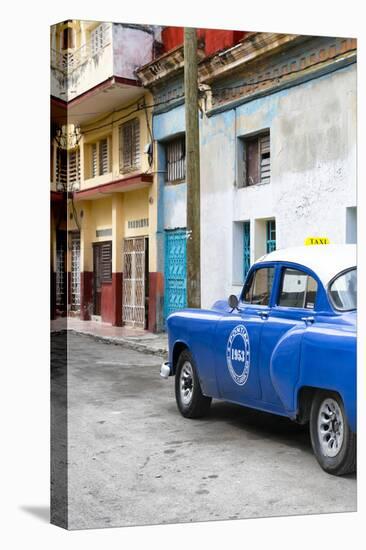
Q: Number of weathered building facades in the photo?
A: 2